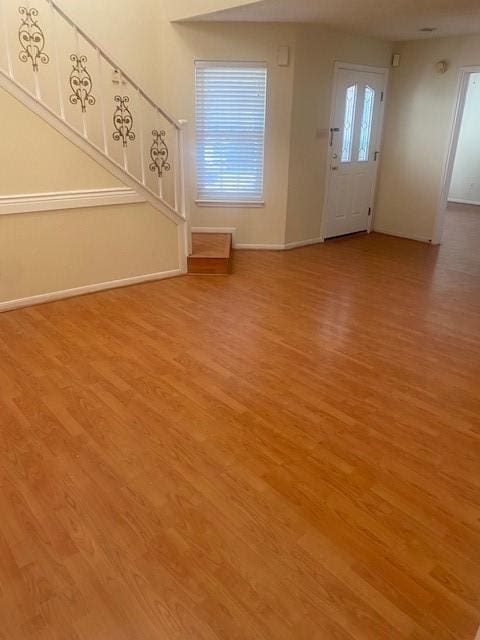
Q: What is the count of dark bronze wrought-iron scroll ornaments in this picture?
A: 4